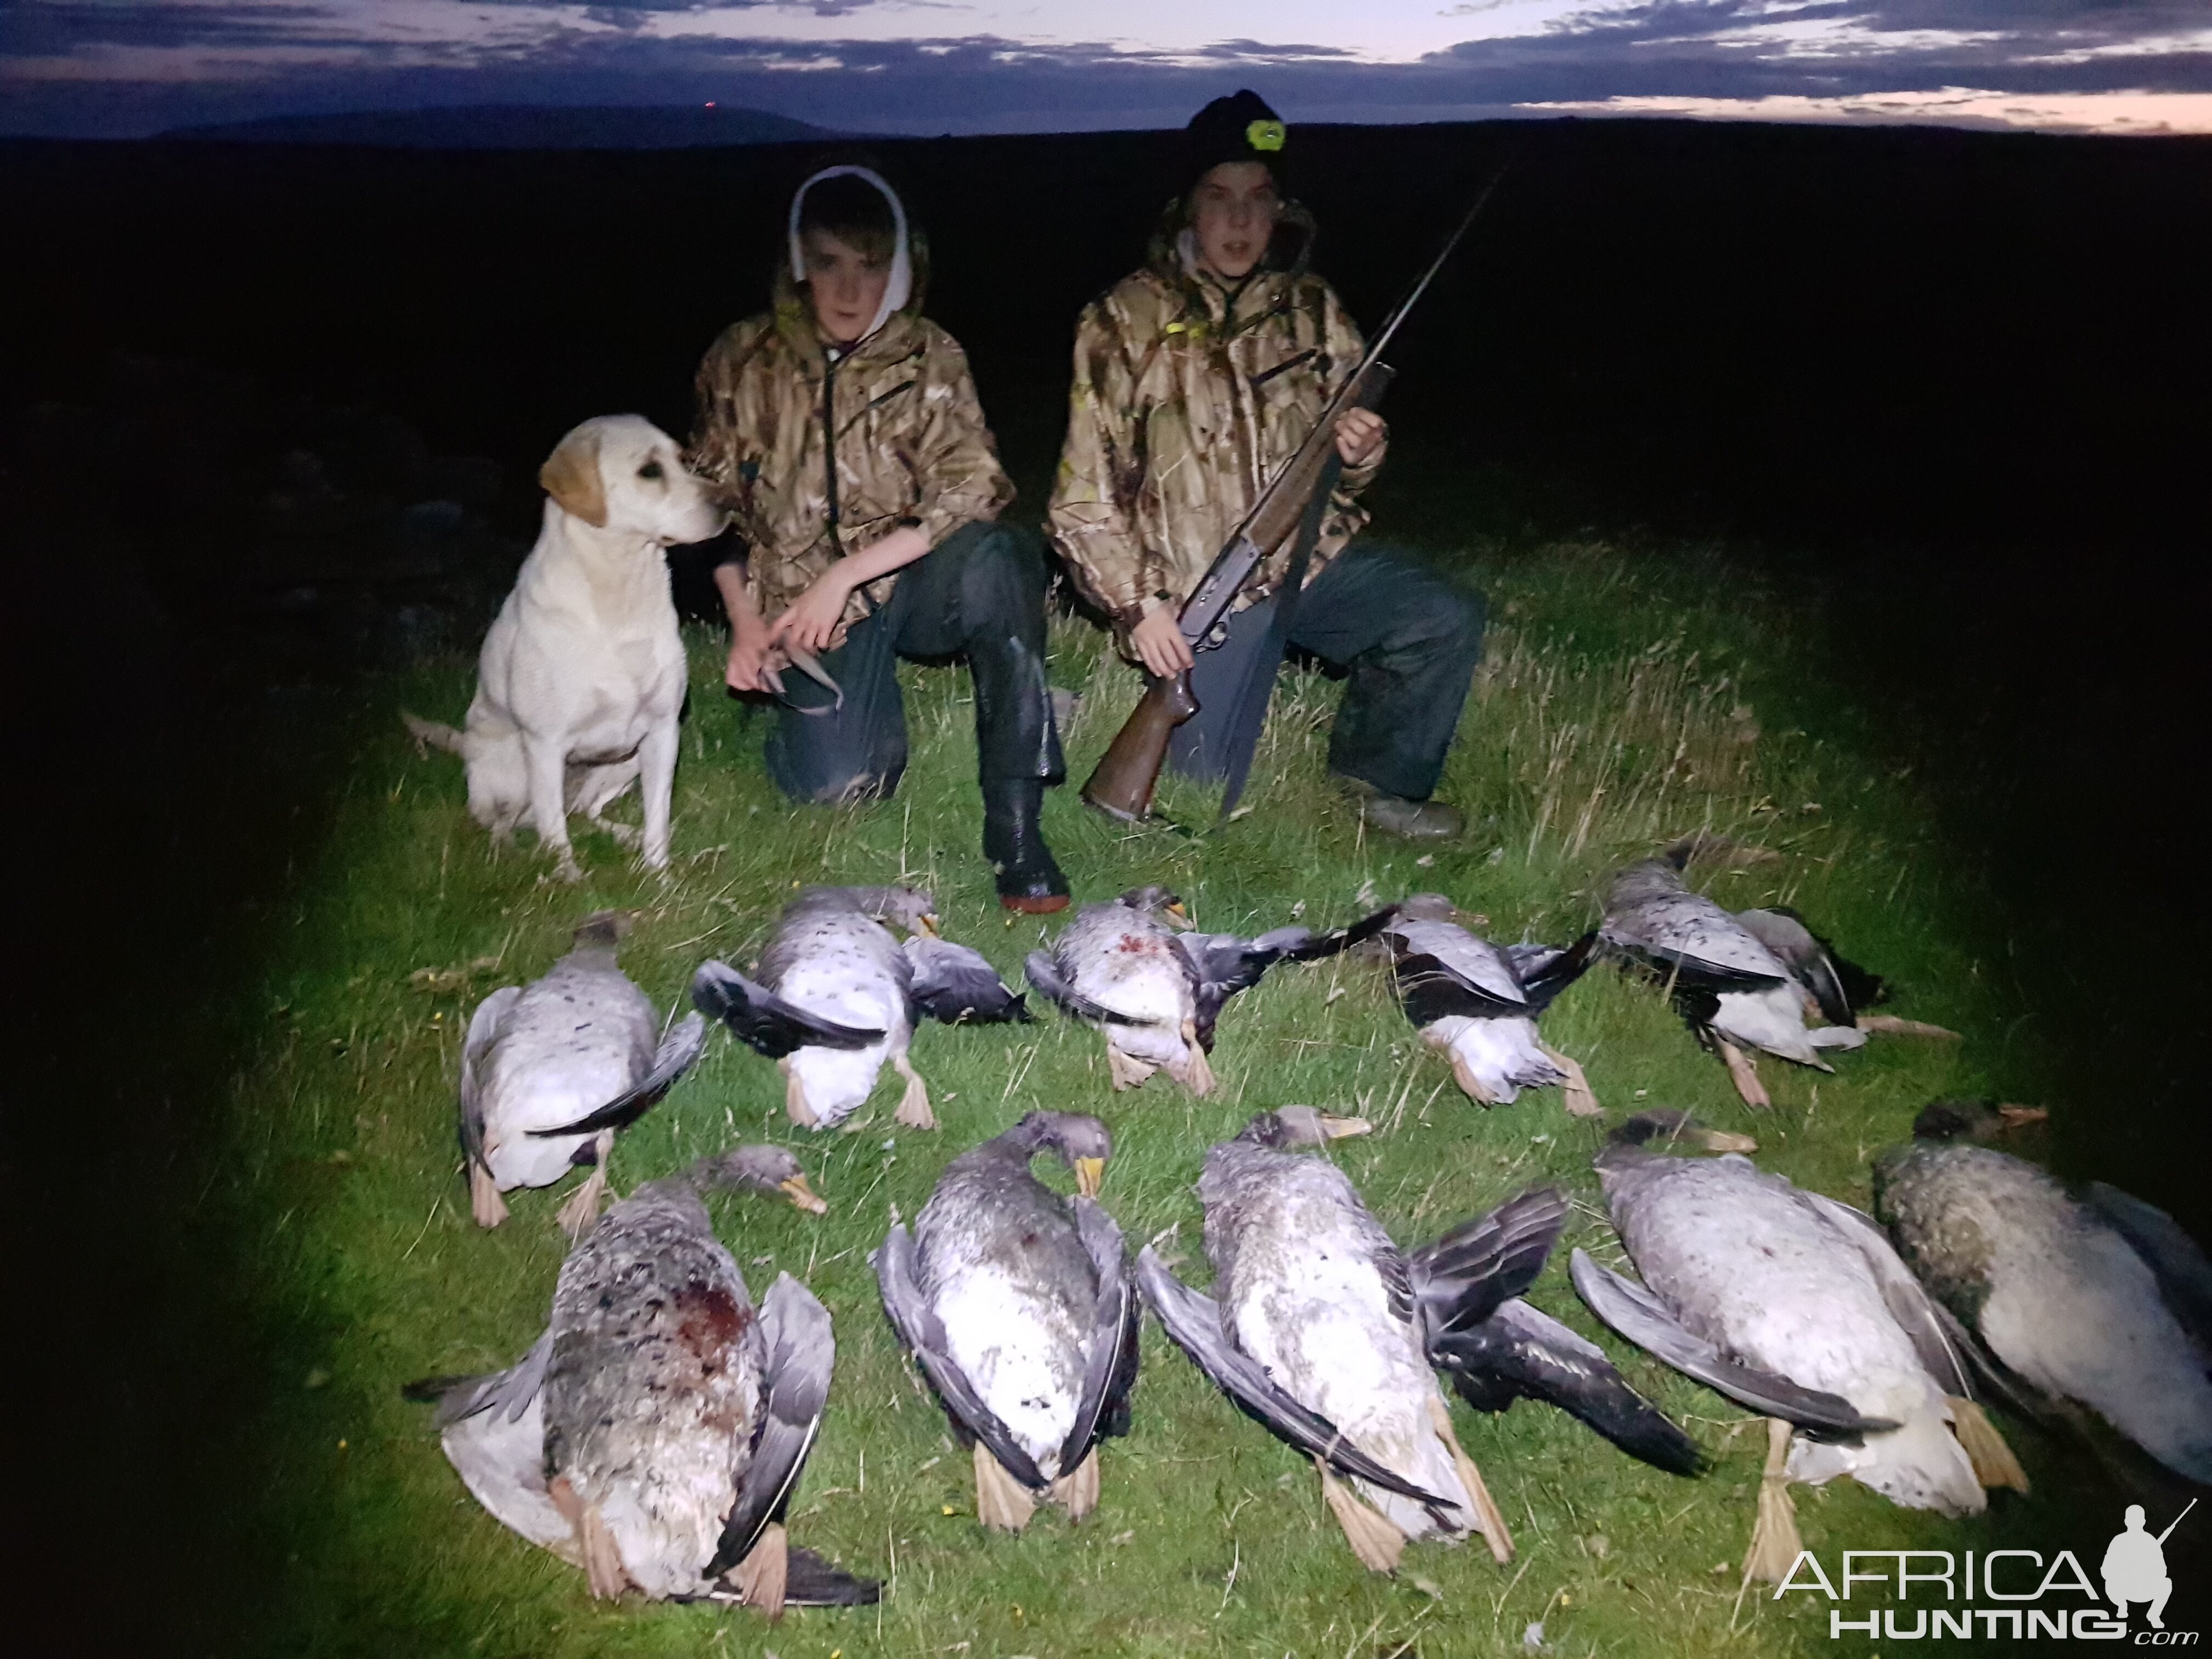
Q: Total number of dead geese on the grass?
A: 10